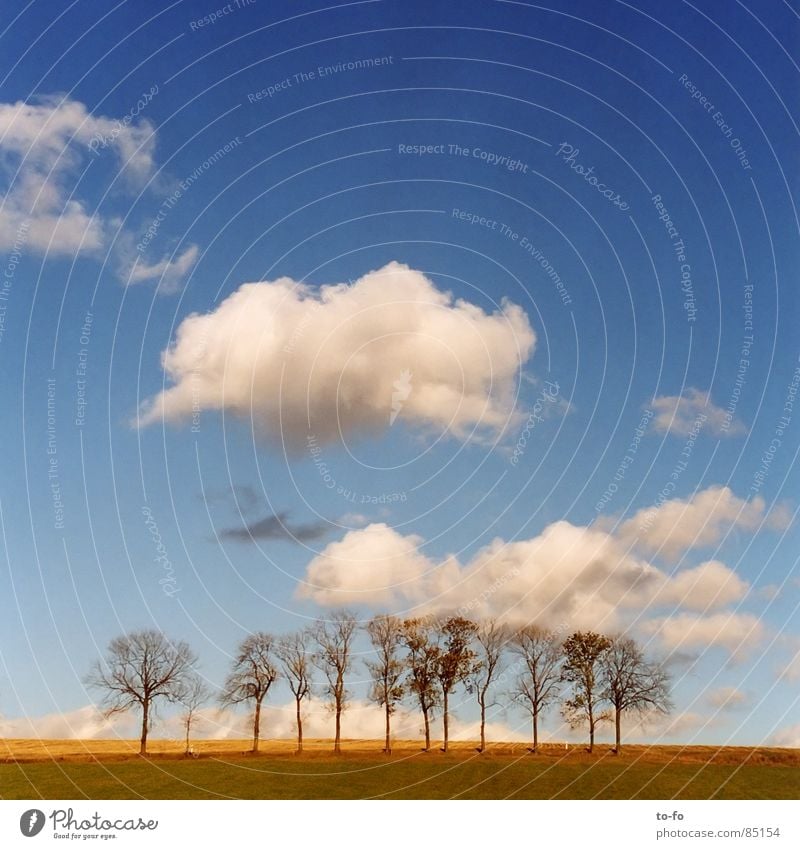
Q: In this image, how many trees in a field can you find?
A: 12